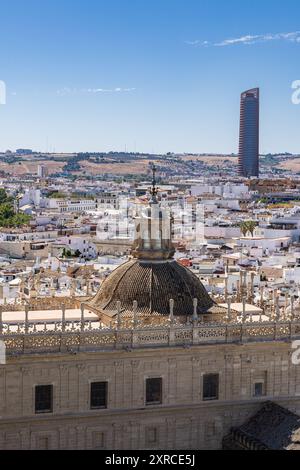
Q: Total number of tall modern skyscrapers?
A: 1